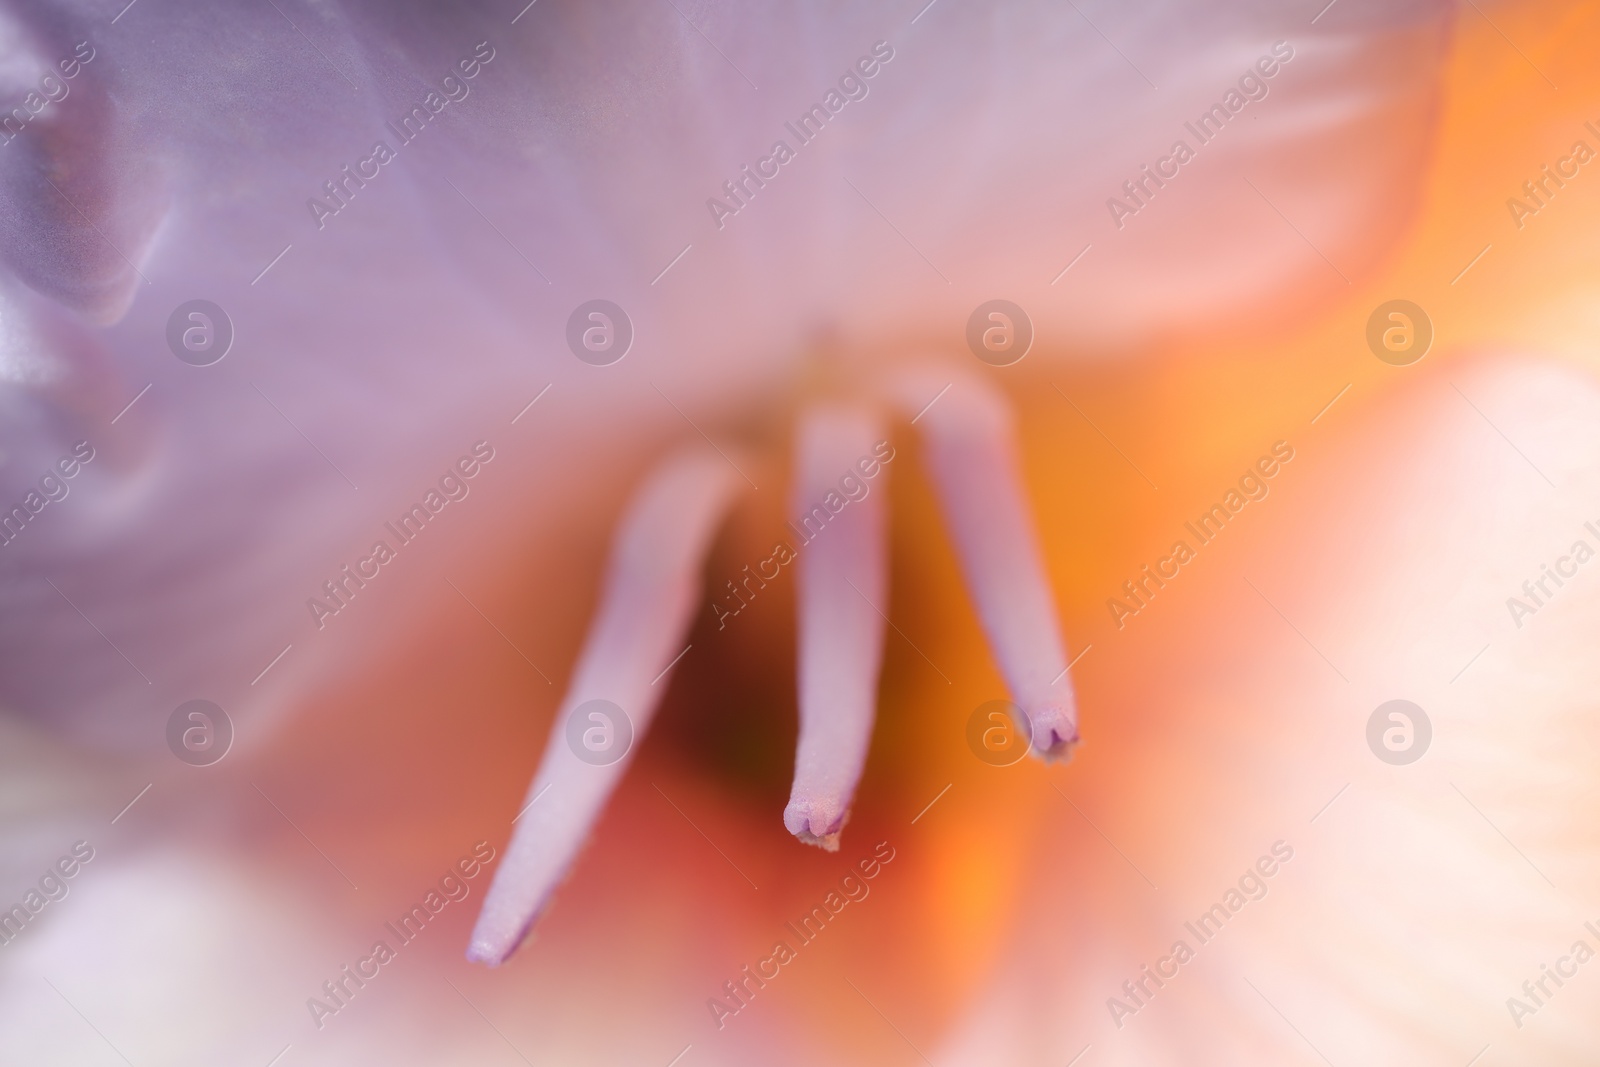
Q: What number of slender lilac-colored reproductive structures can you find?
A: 3